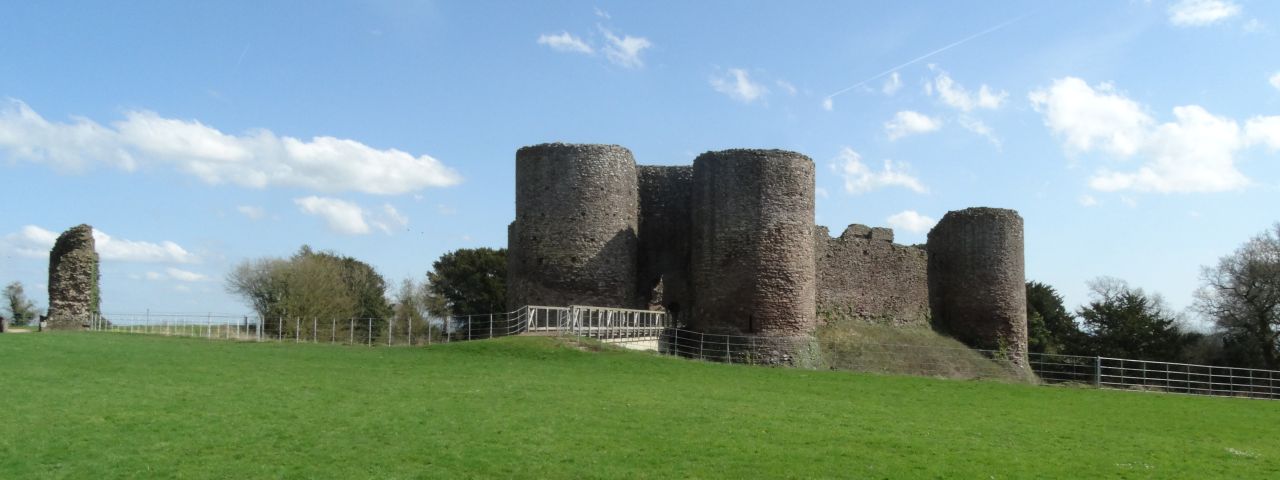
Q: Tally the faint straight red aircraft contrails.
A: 0